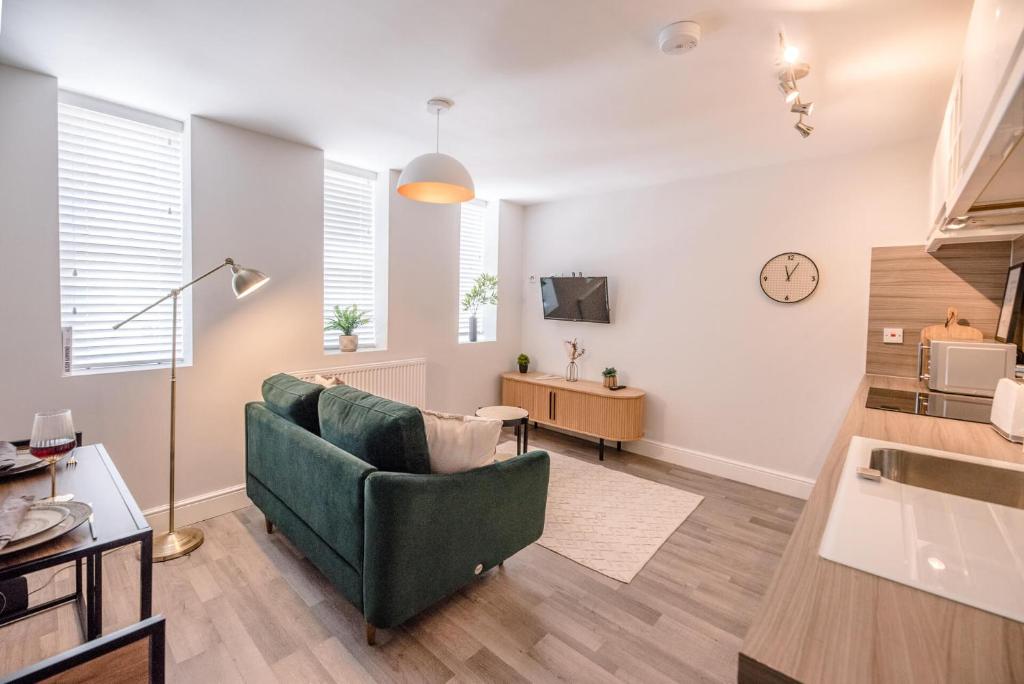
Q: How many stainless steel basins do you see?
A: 1